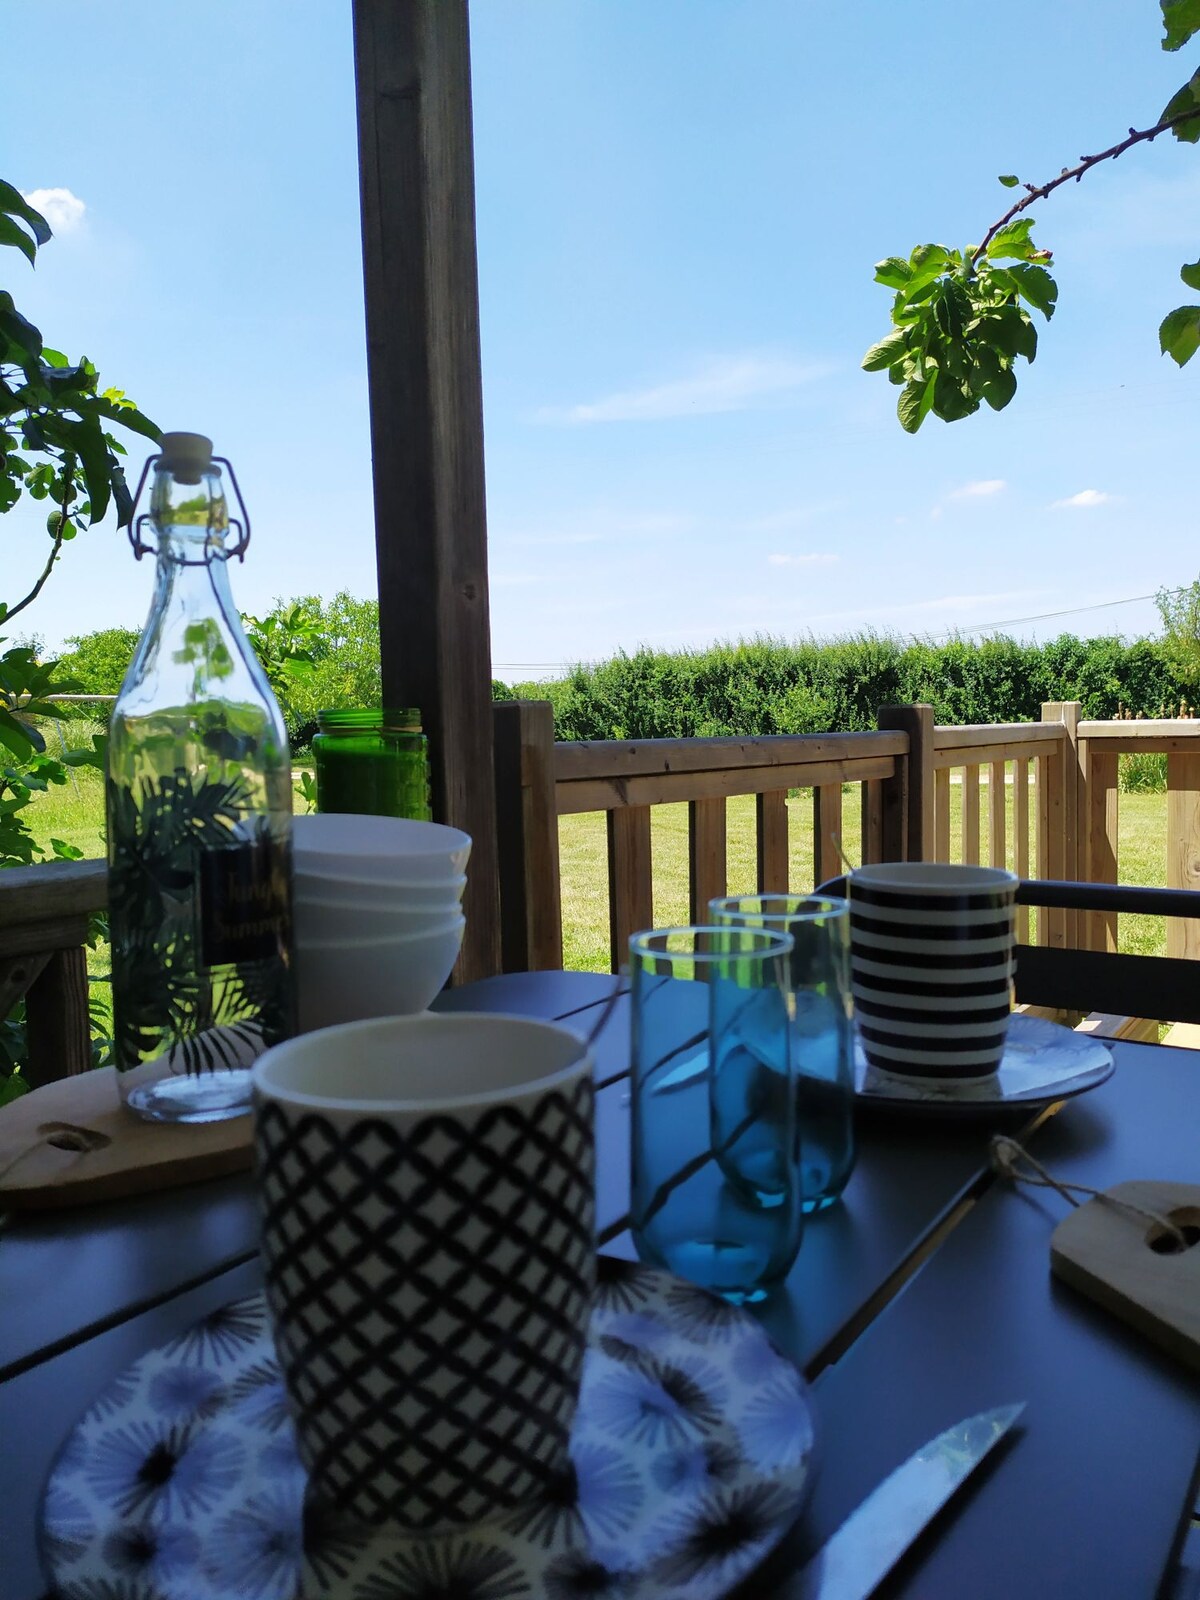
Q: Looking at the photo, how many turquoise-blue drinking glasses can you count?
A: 2